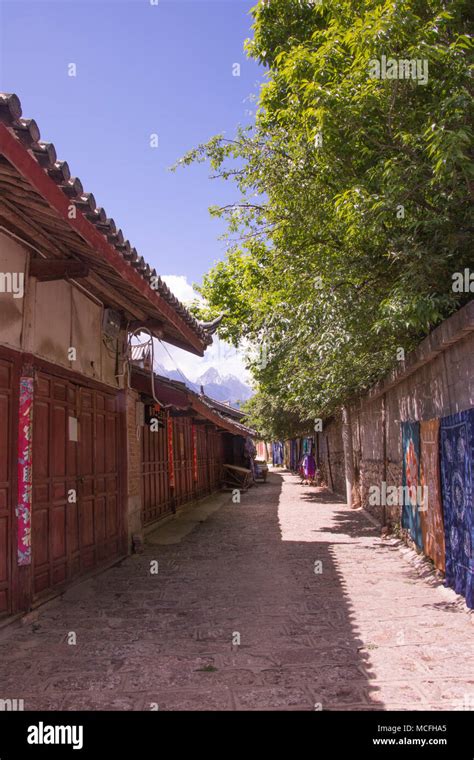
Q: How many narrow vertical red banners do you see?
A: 3